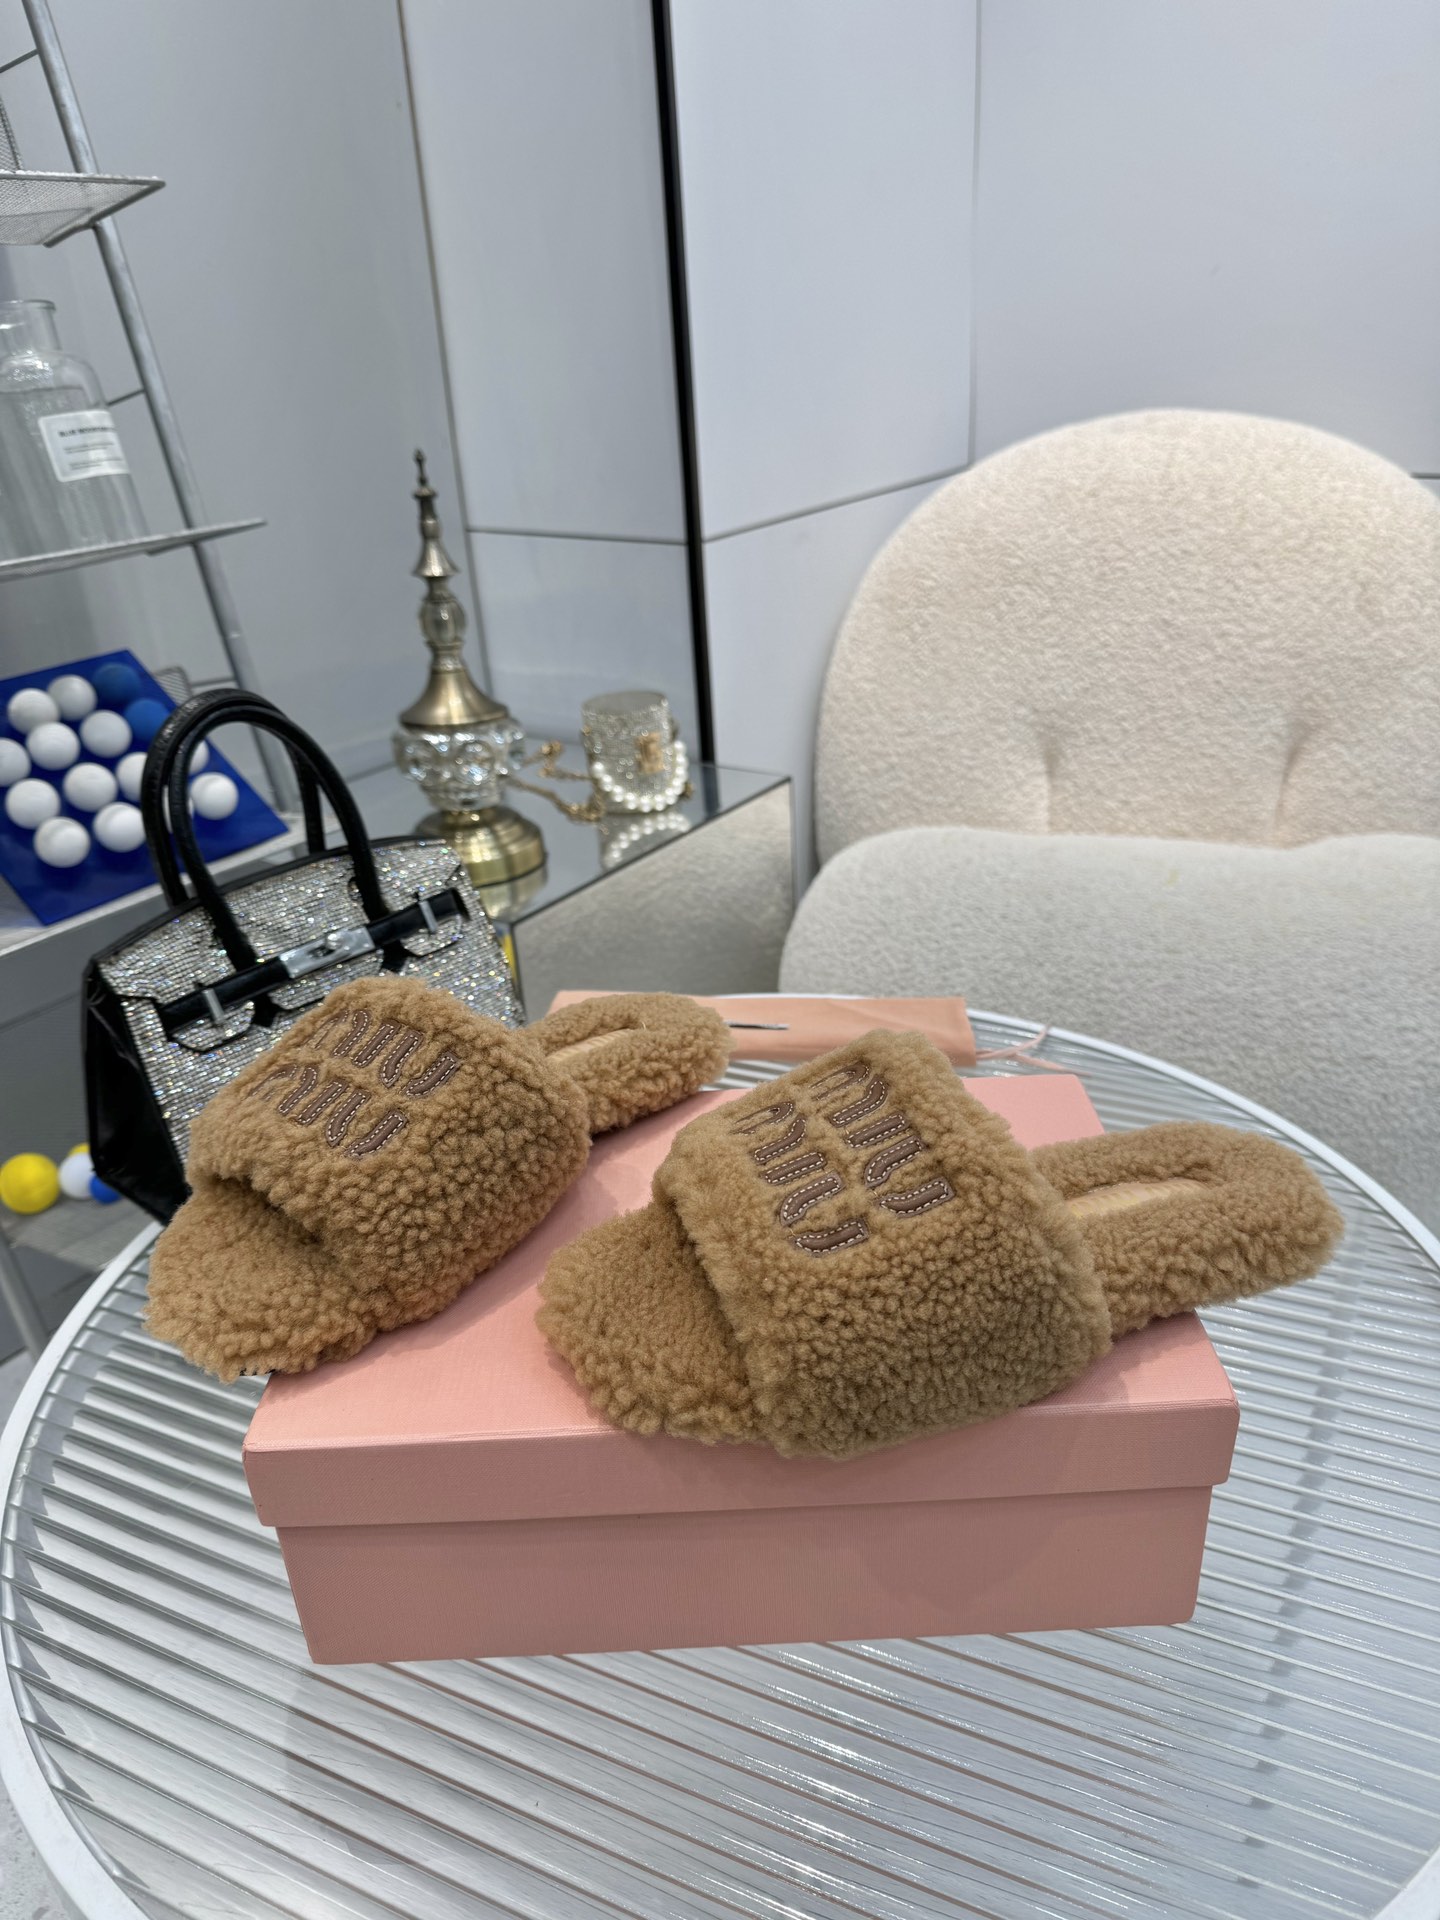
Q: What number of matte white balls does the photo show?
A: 14